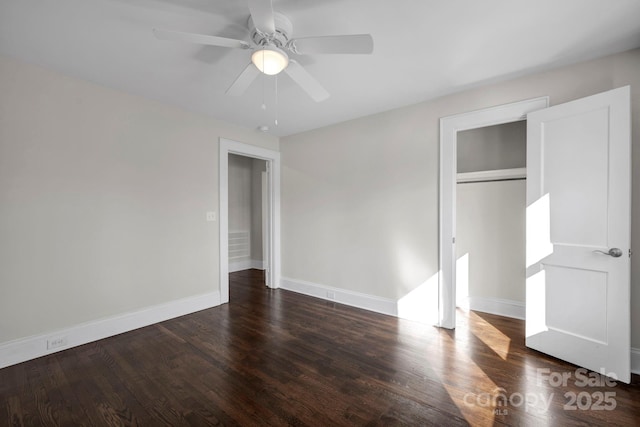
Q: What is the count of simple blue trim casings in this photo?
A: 0